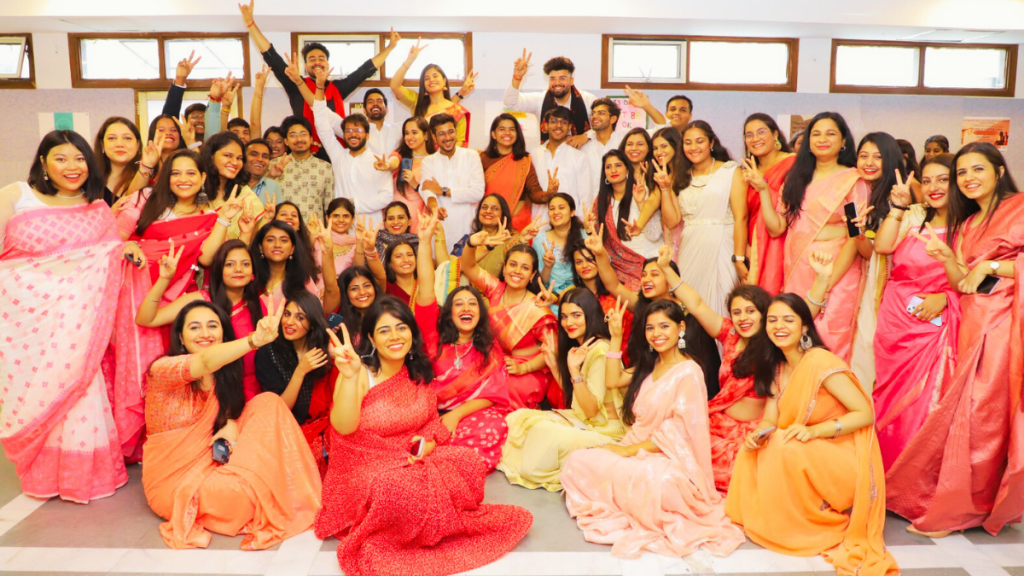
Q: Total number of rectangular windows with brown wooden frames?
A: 5